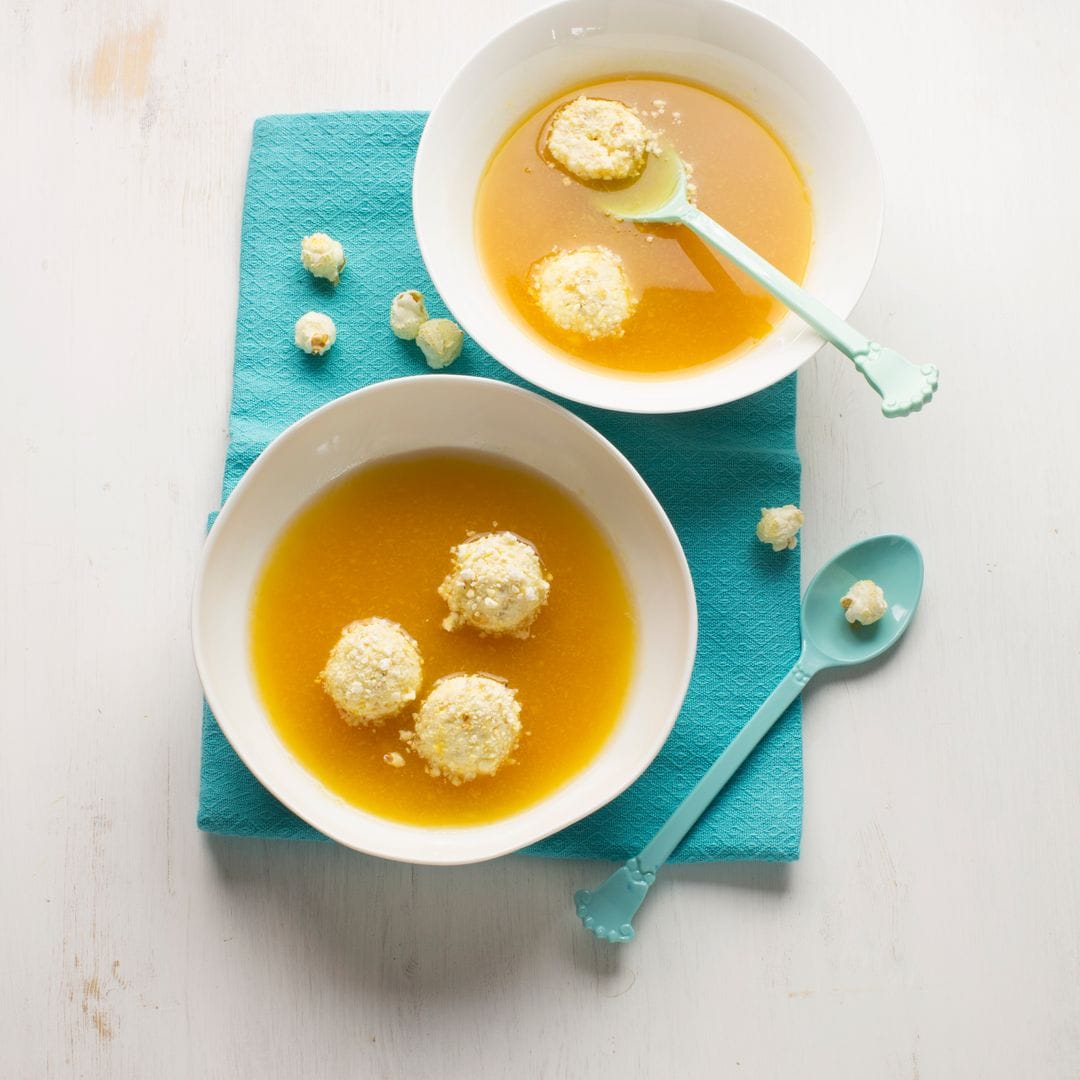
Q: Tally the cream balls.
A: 5